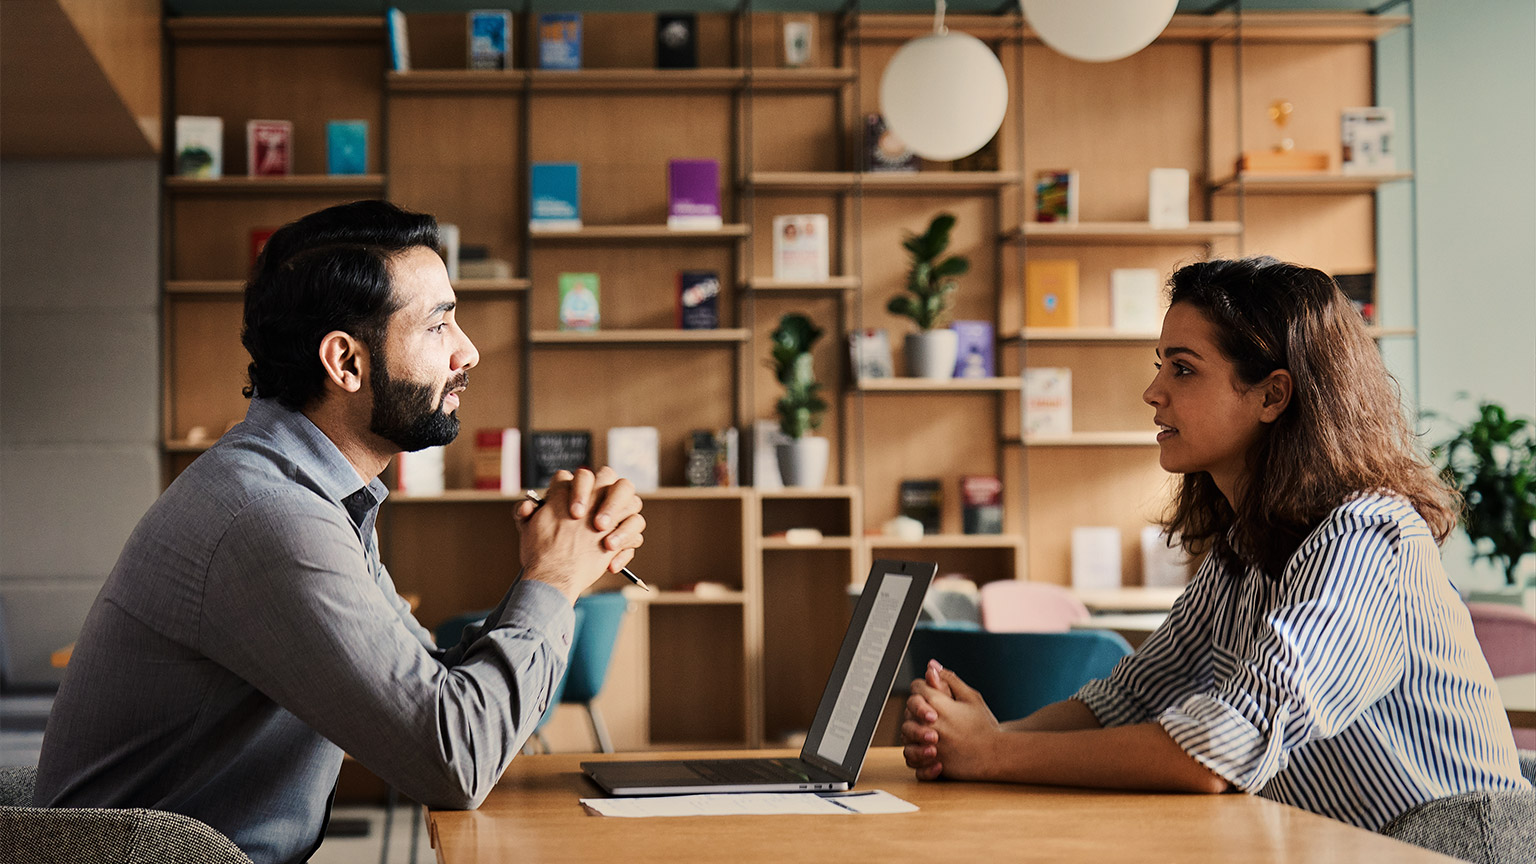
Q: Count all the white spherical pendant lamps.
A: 2